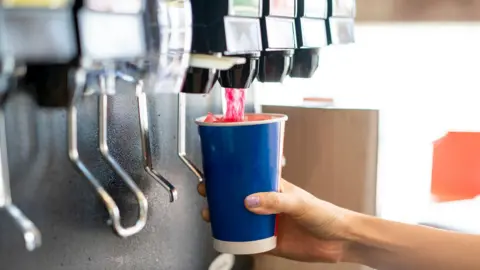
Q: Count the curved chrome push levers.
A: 4